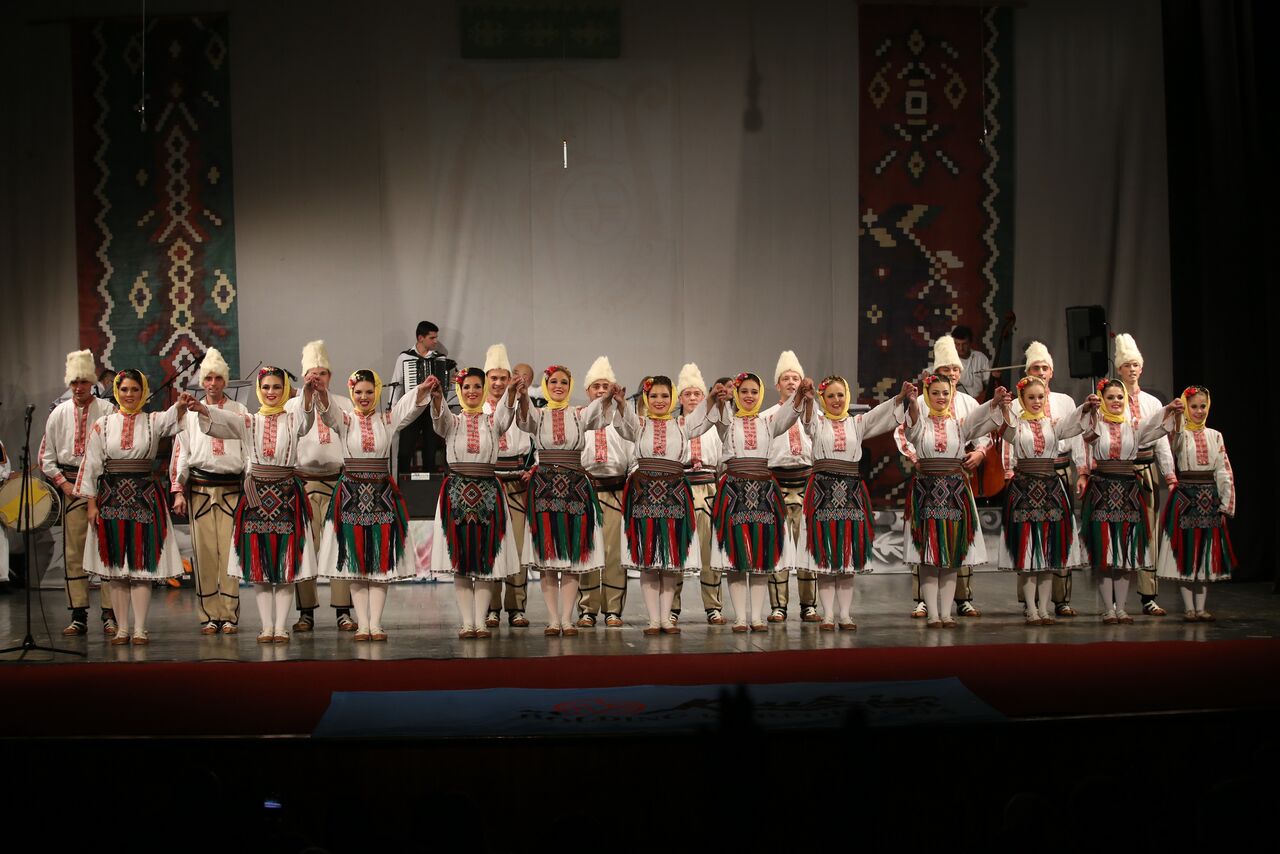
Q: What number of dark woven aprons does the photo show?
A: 12